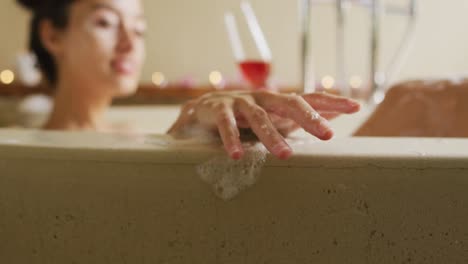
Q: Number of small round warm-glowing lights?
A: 5